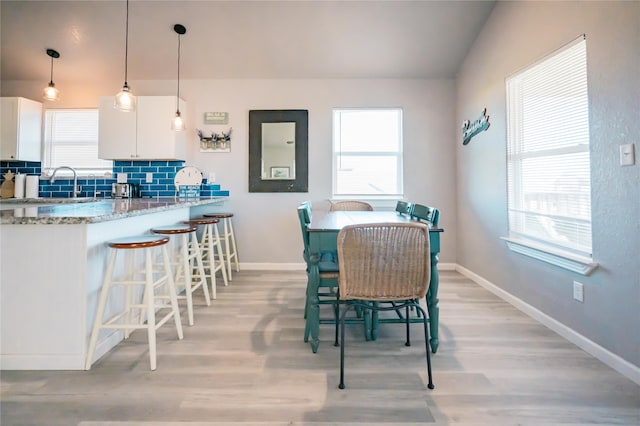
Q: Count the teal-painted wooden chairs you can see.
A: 4